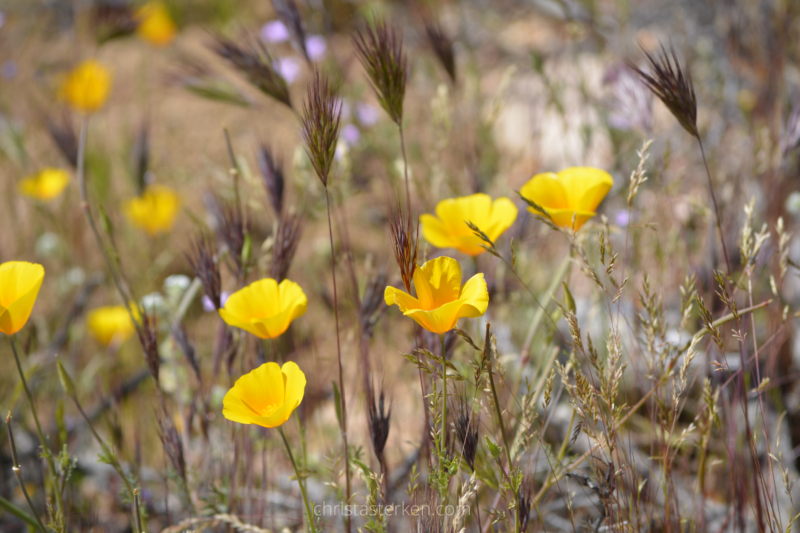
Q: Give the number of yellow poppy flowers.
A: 11